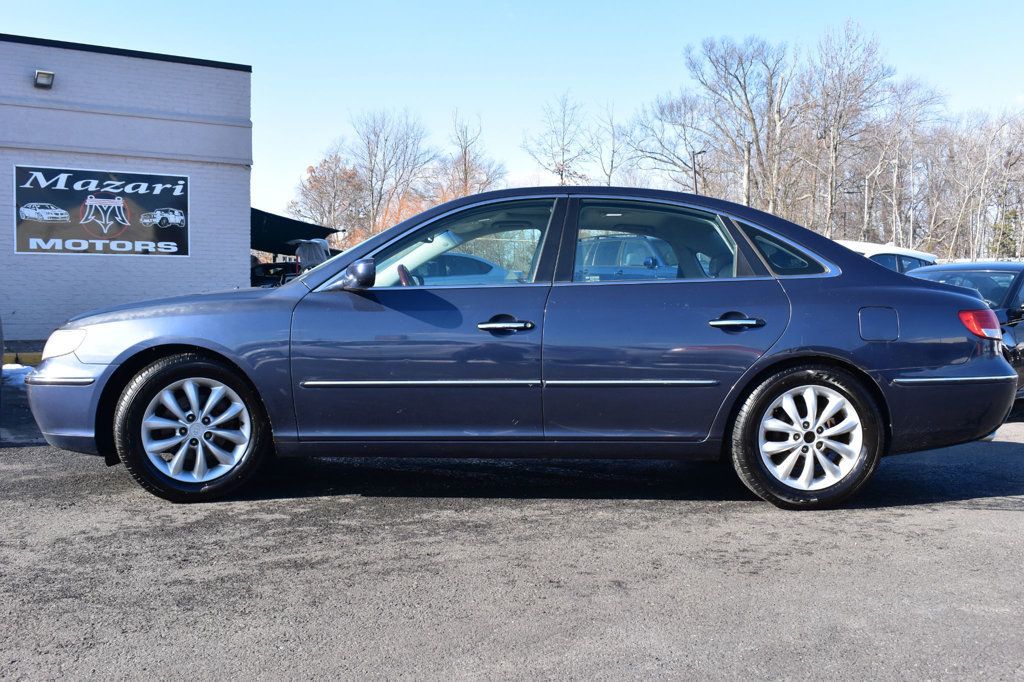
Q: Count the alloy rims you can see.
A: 2